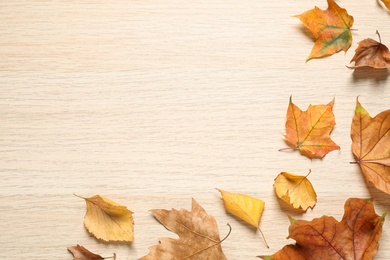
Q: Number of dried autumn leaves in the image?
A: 11